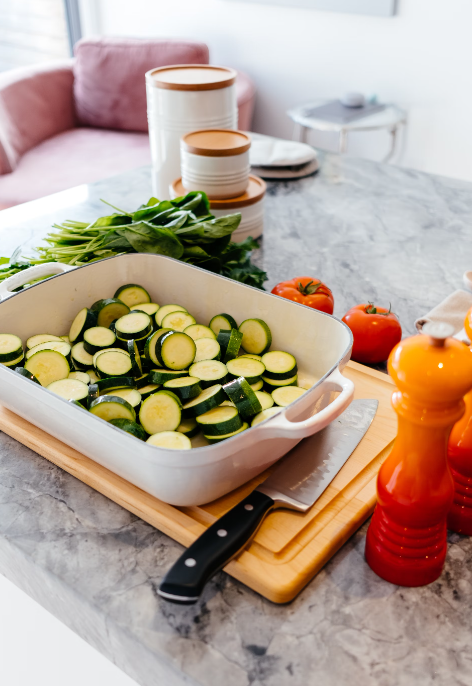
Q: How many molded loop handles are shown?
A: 2